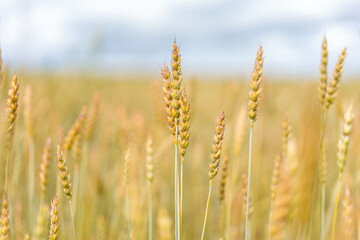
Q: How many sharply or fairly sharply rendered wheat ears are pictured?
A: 12